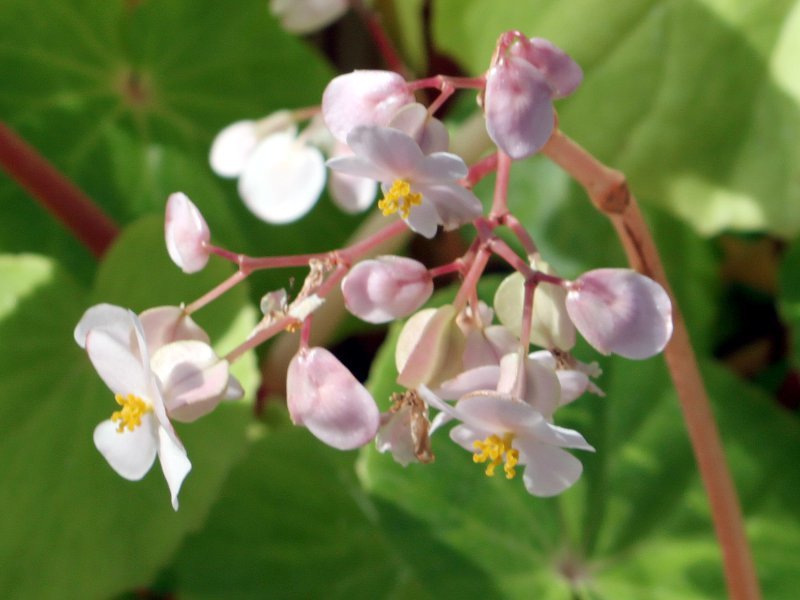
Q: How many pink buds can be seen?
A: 7